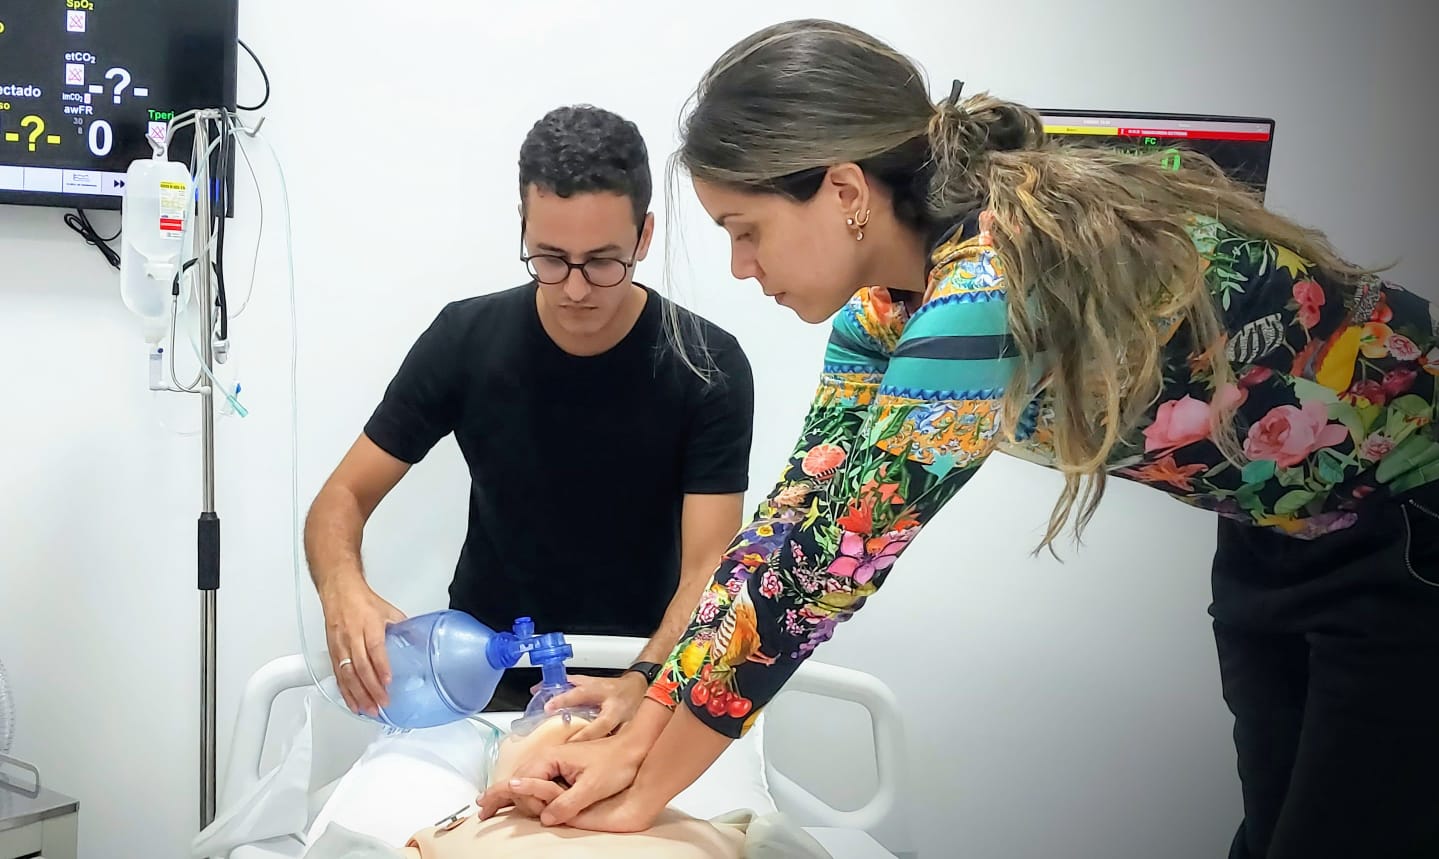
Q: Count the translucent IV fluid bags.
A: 2